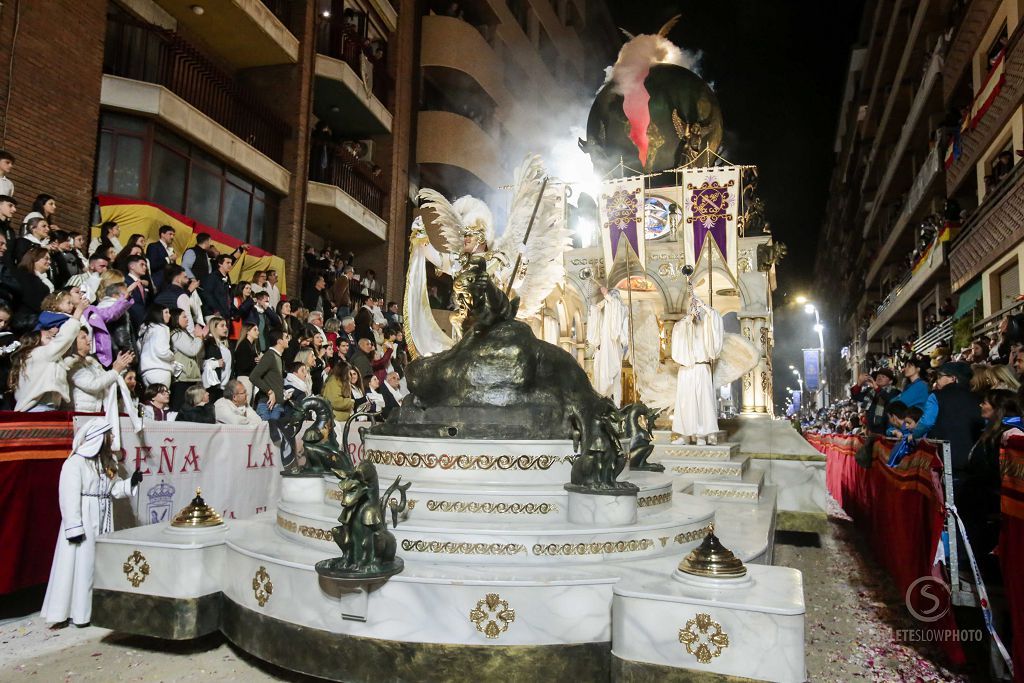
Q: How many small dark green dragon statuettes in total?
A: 4